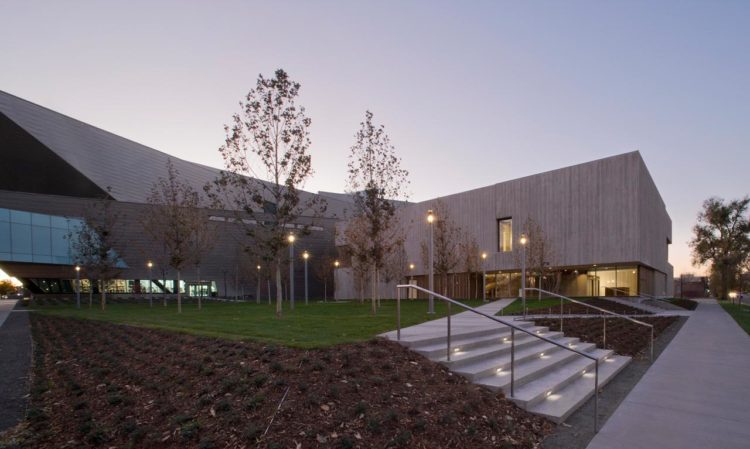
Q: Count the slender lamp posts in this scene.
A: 10